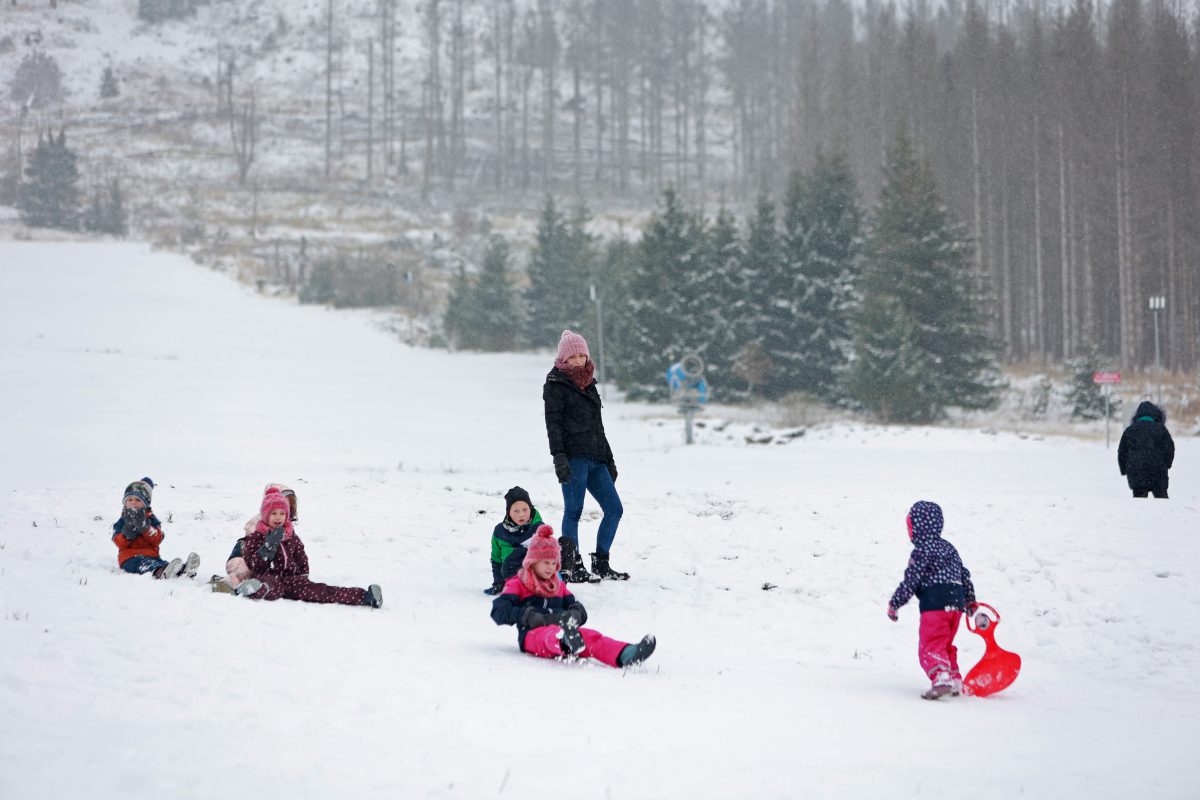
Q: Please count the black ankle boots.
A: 2